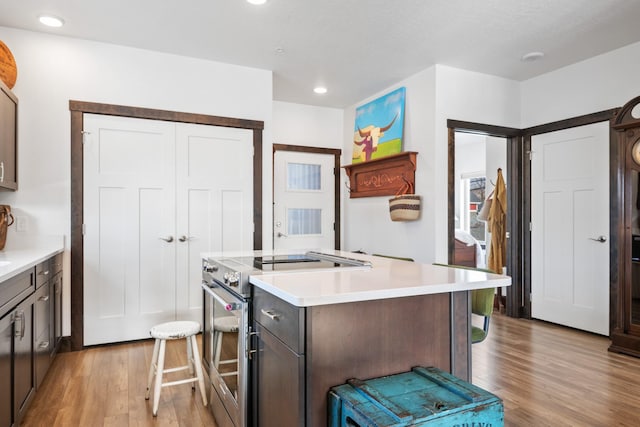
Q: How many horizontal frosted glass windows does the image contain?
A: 2